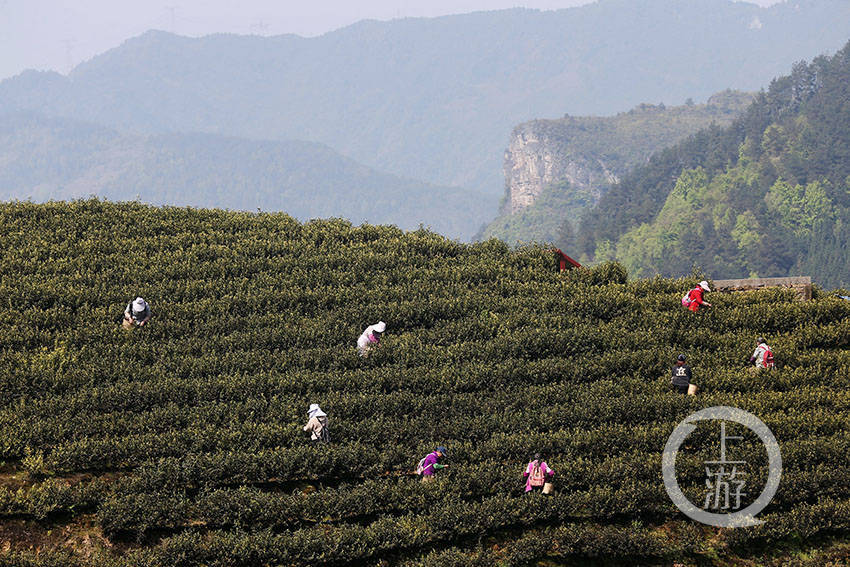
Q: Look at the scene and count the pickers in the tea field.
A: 8